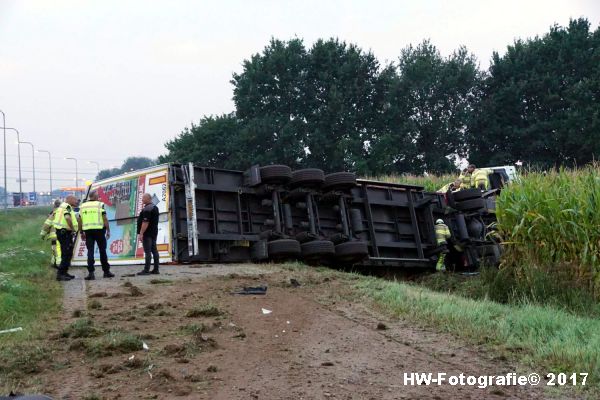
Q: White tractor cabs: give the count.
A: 1